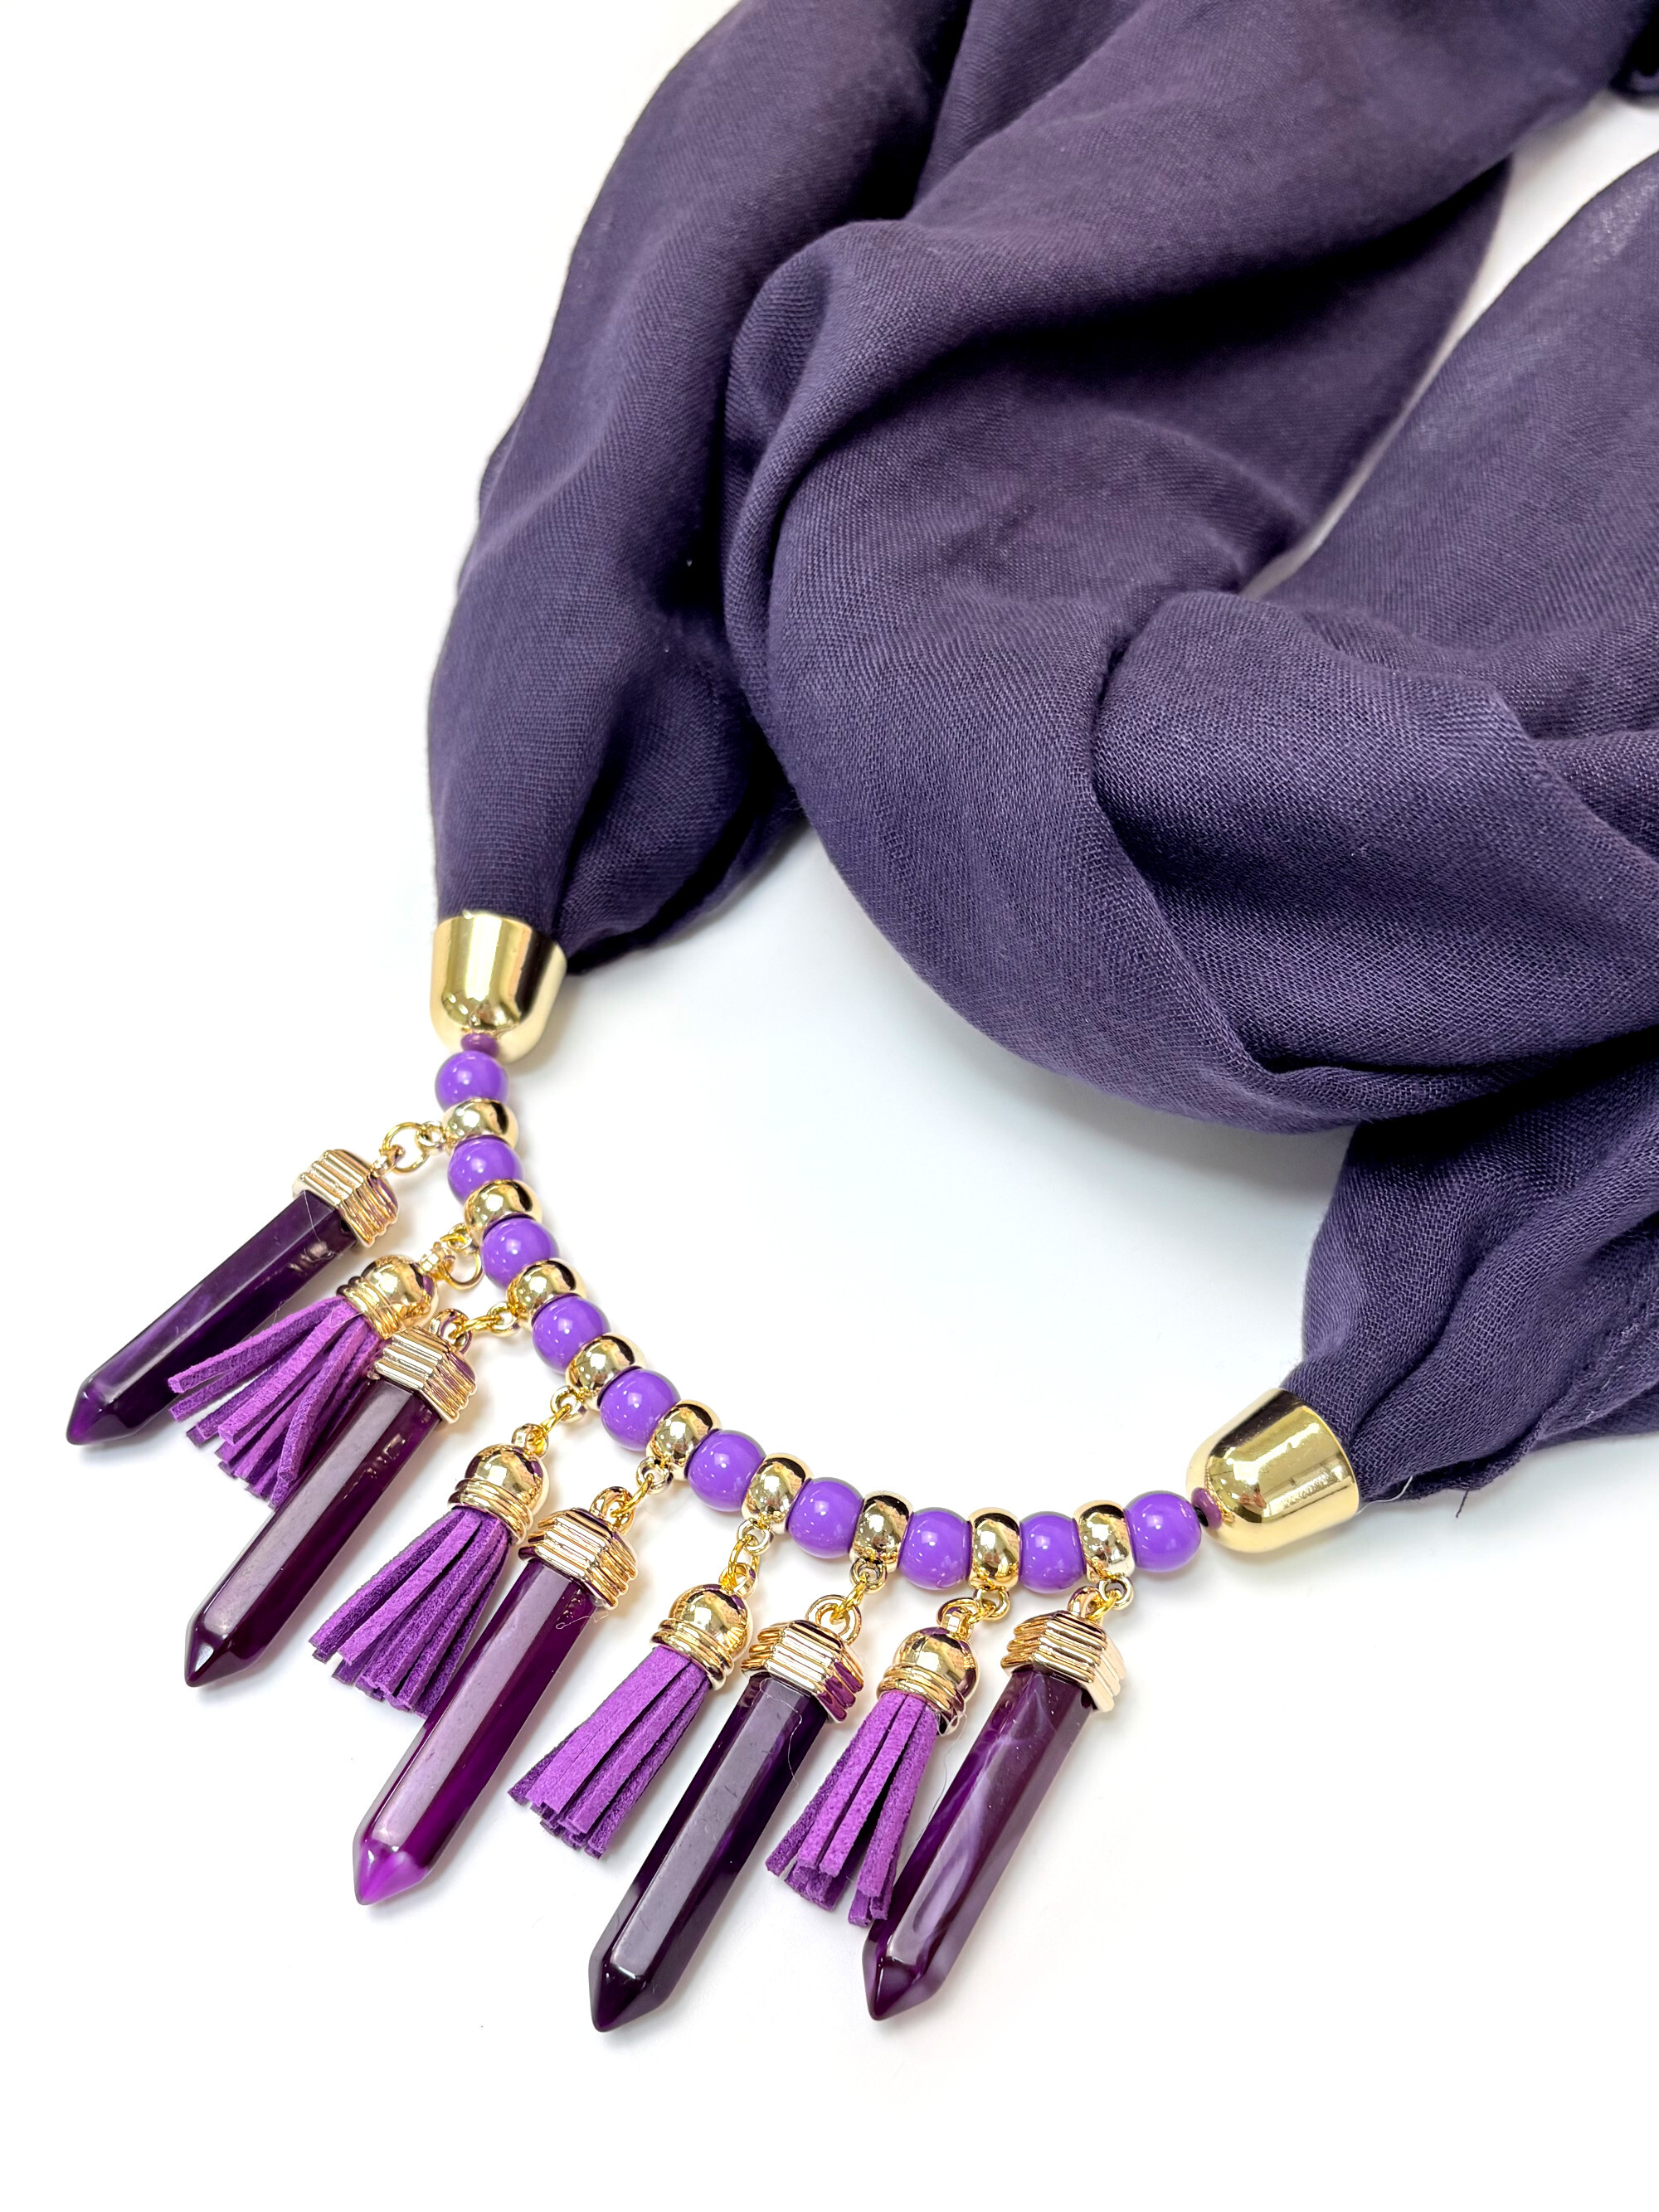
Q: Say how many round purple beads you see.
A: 10